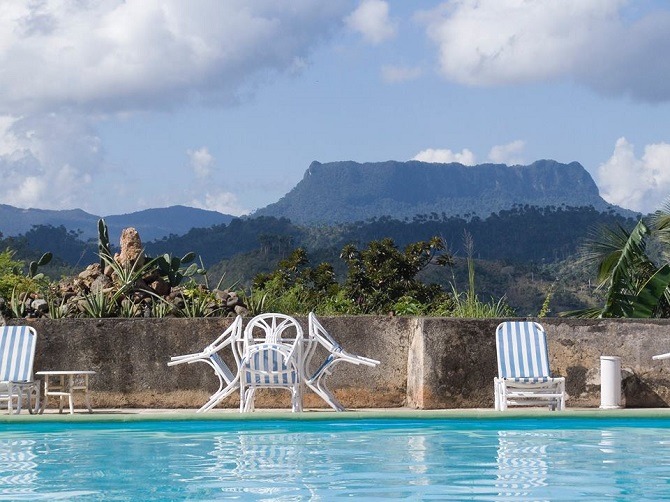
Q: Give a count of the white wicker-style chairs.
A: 3